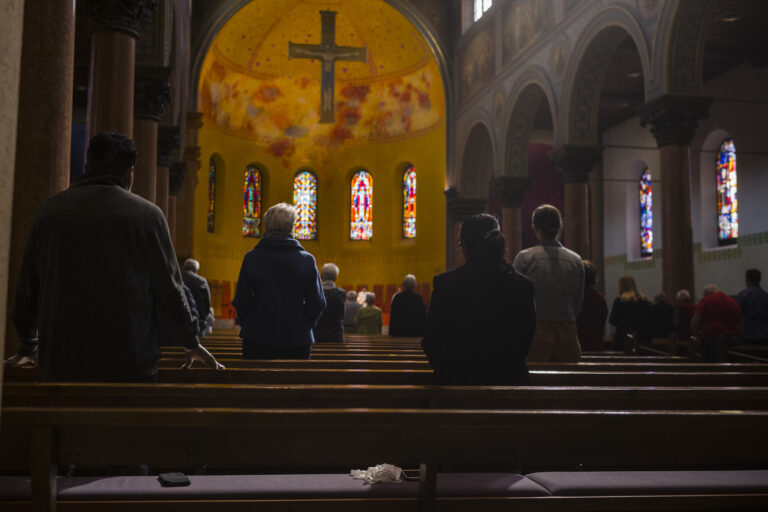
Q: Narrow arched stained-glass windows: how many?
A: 7